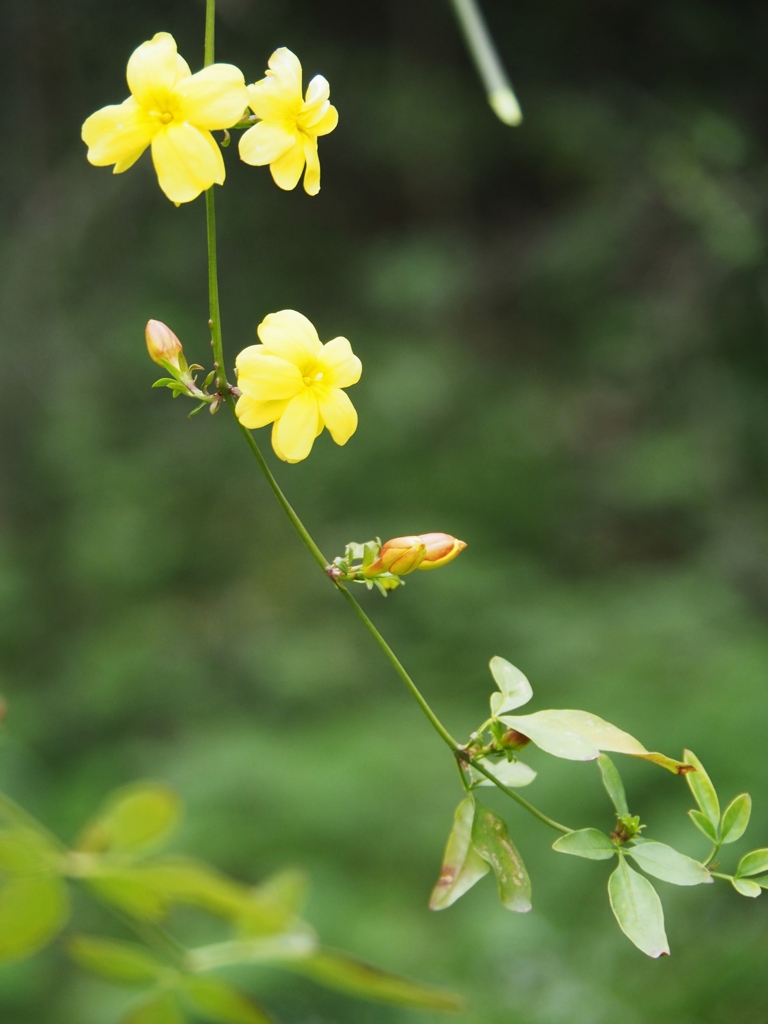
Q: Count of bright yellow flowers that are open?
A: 3